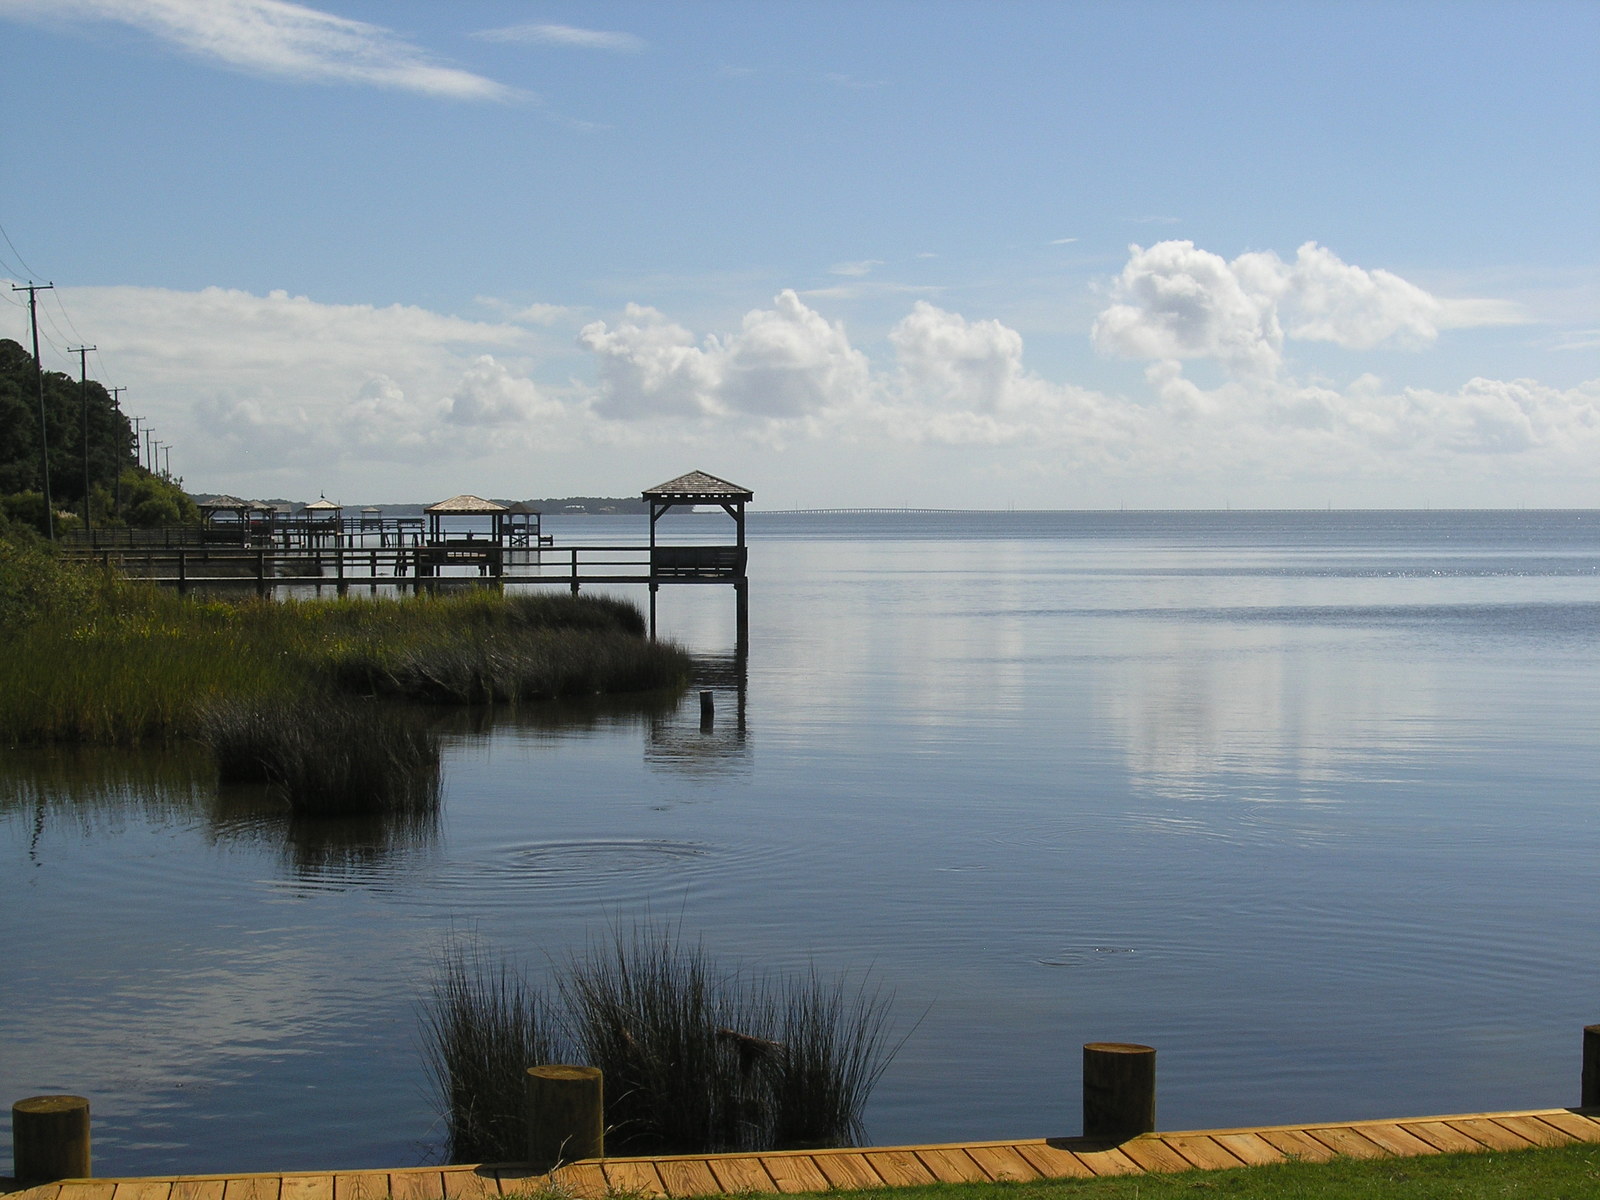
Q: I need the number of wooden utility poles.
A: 7